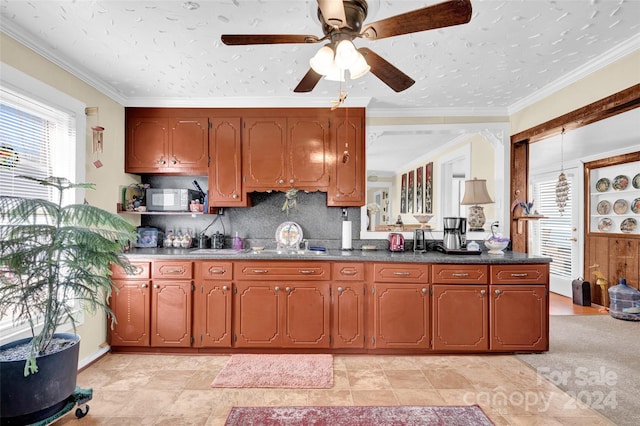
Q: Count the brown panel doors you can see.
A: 15